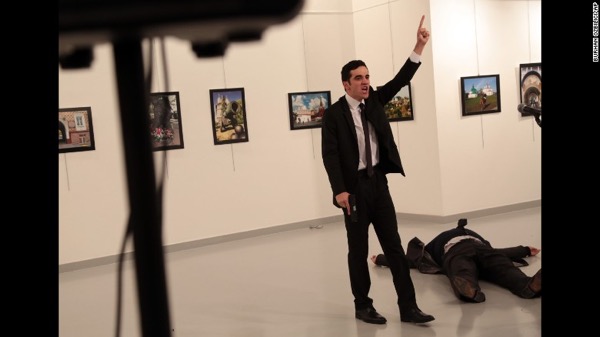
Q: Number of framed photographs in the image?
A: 7